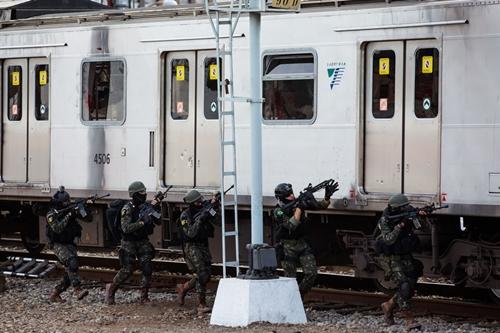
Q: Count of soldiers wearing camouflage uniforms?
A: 5